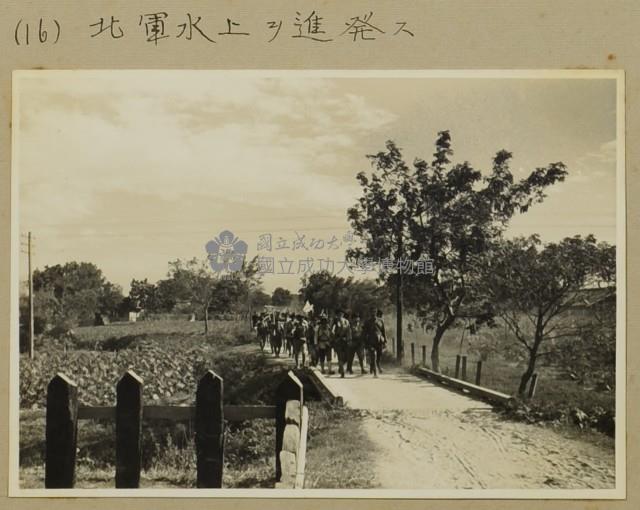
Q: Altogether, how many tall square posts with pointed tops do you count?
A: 4